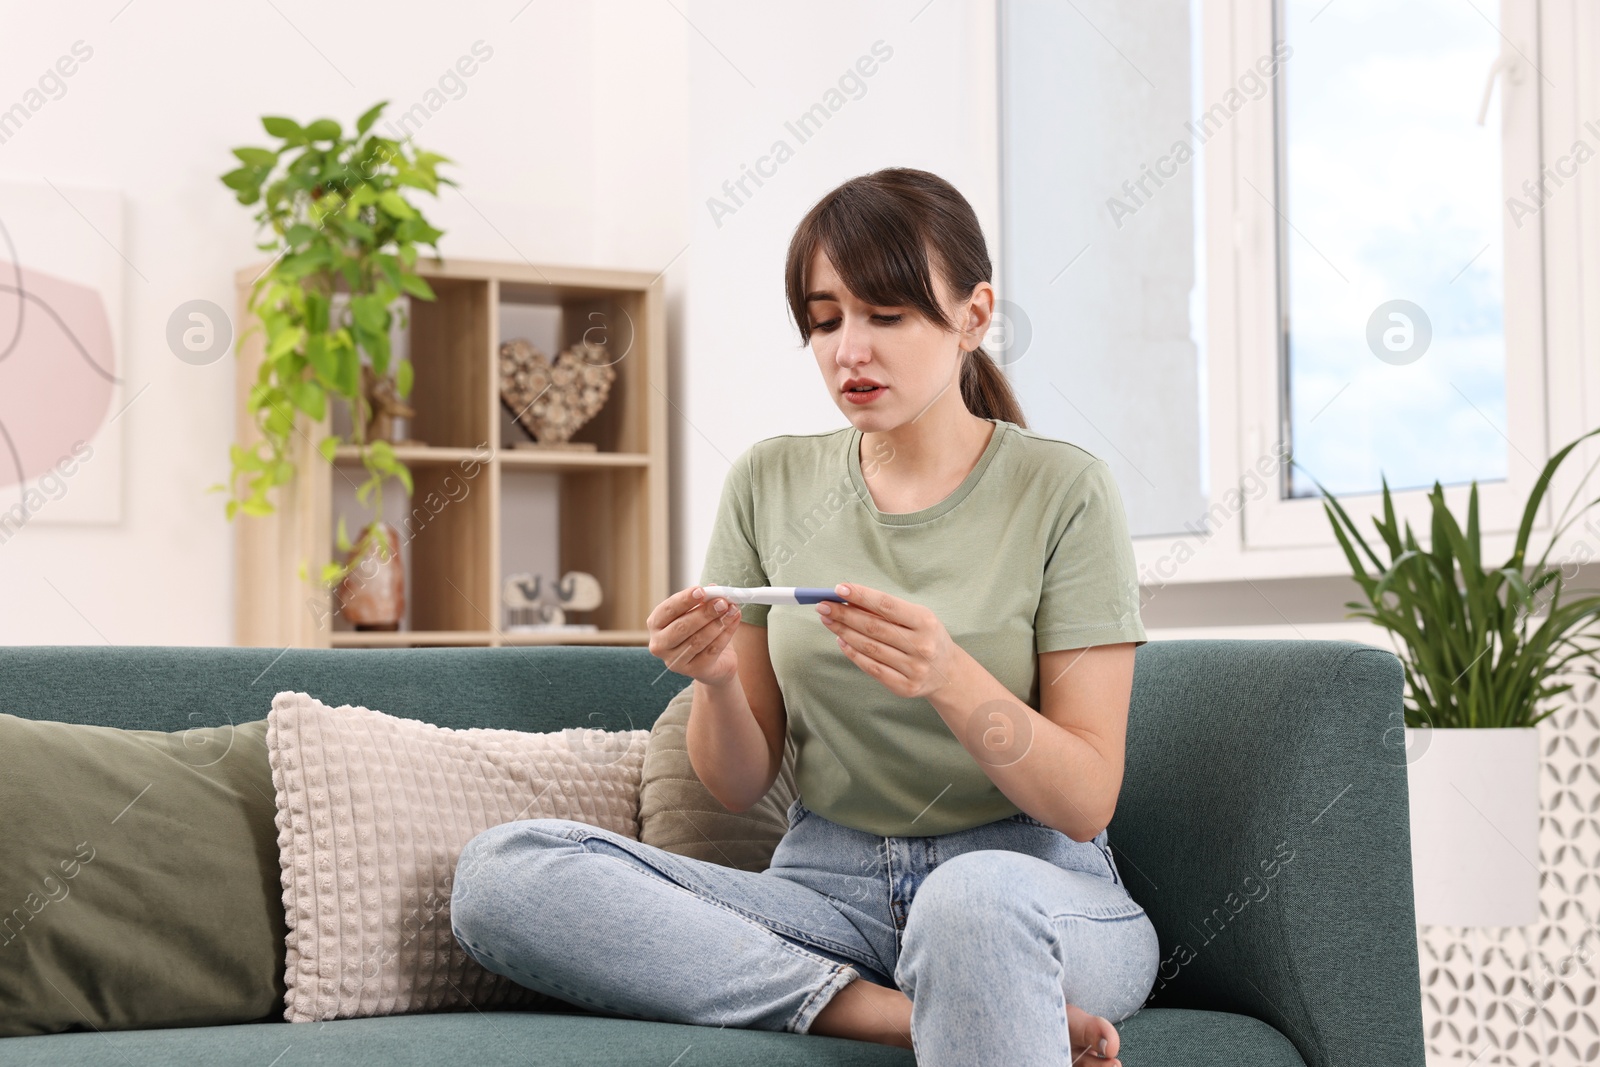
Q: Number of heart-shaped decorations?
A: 1